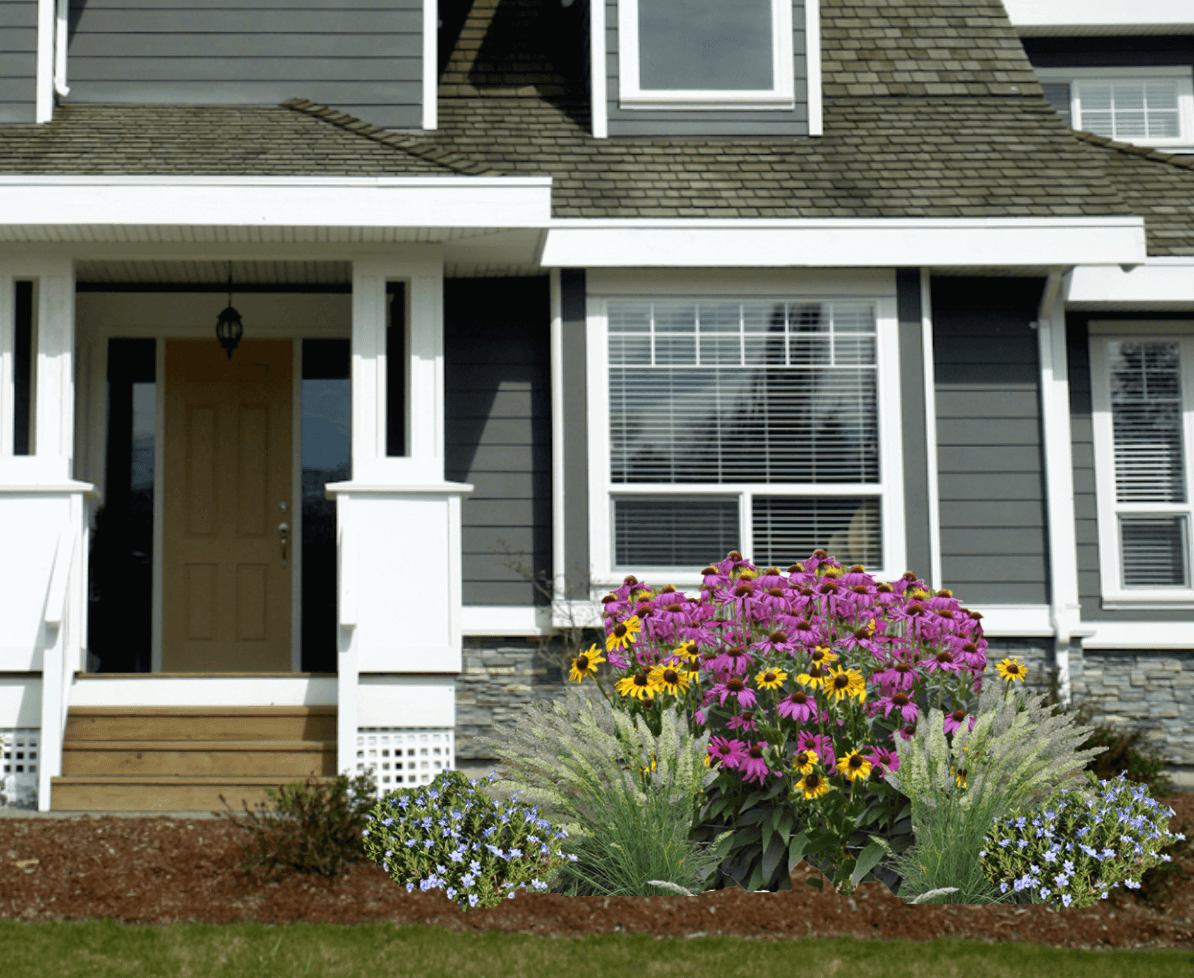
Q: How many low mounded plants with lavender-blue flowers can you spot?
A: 2